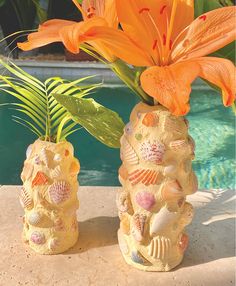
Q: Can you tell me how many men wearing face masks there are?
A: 0